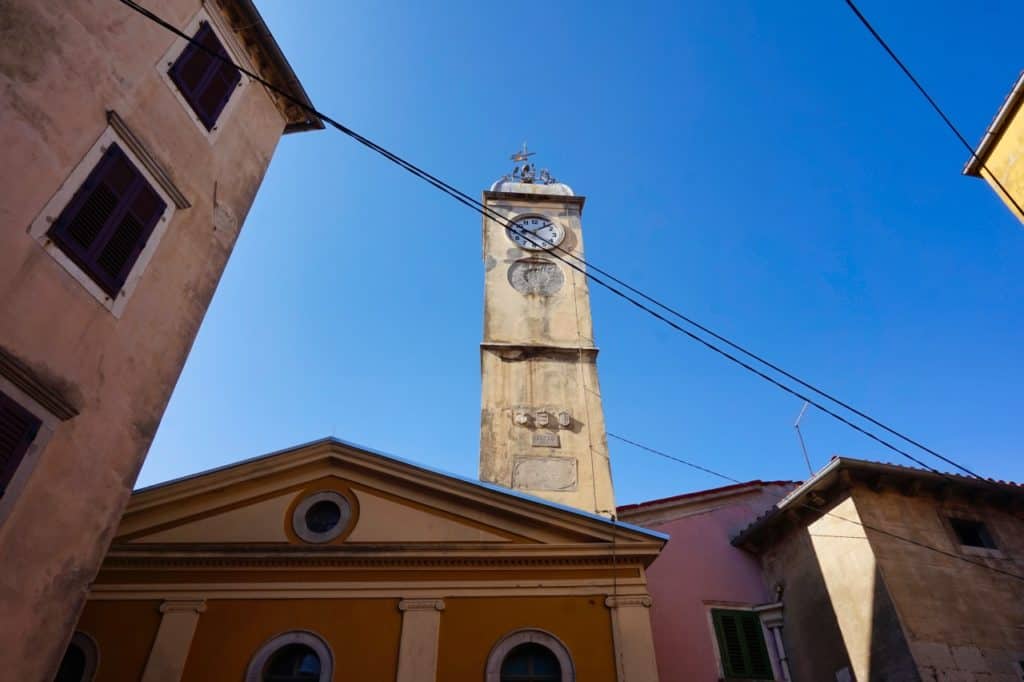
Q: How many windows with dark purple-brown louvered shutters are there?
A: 3